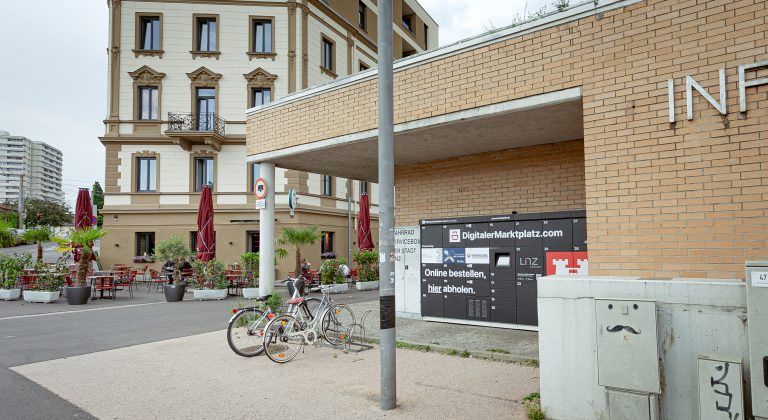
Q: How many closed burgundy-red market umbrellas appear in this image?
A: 3